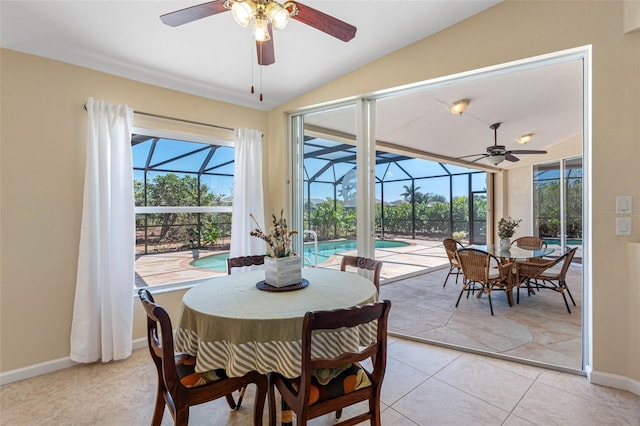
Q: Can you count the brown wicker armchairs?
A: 4